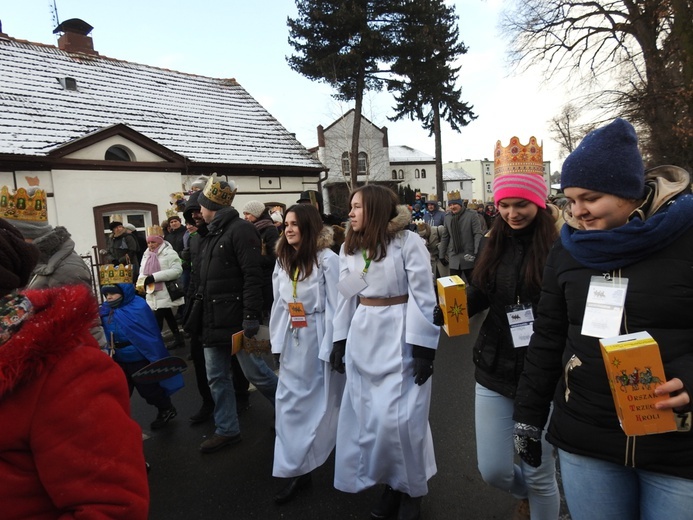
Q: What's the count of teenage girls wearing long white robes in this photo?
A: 2